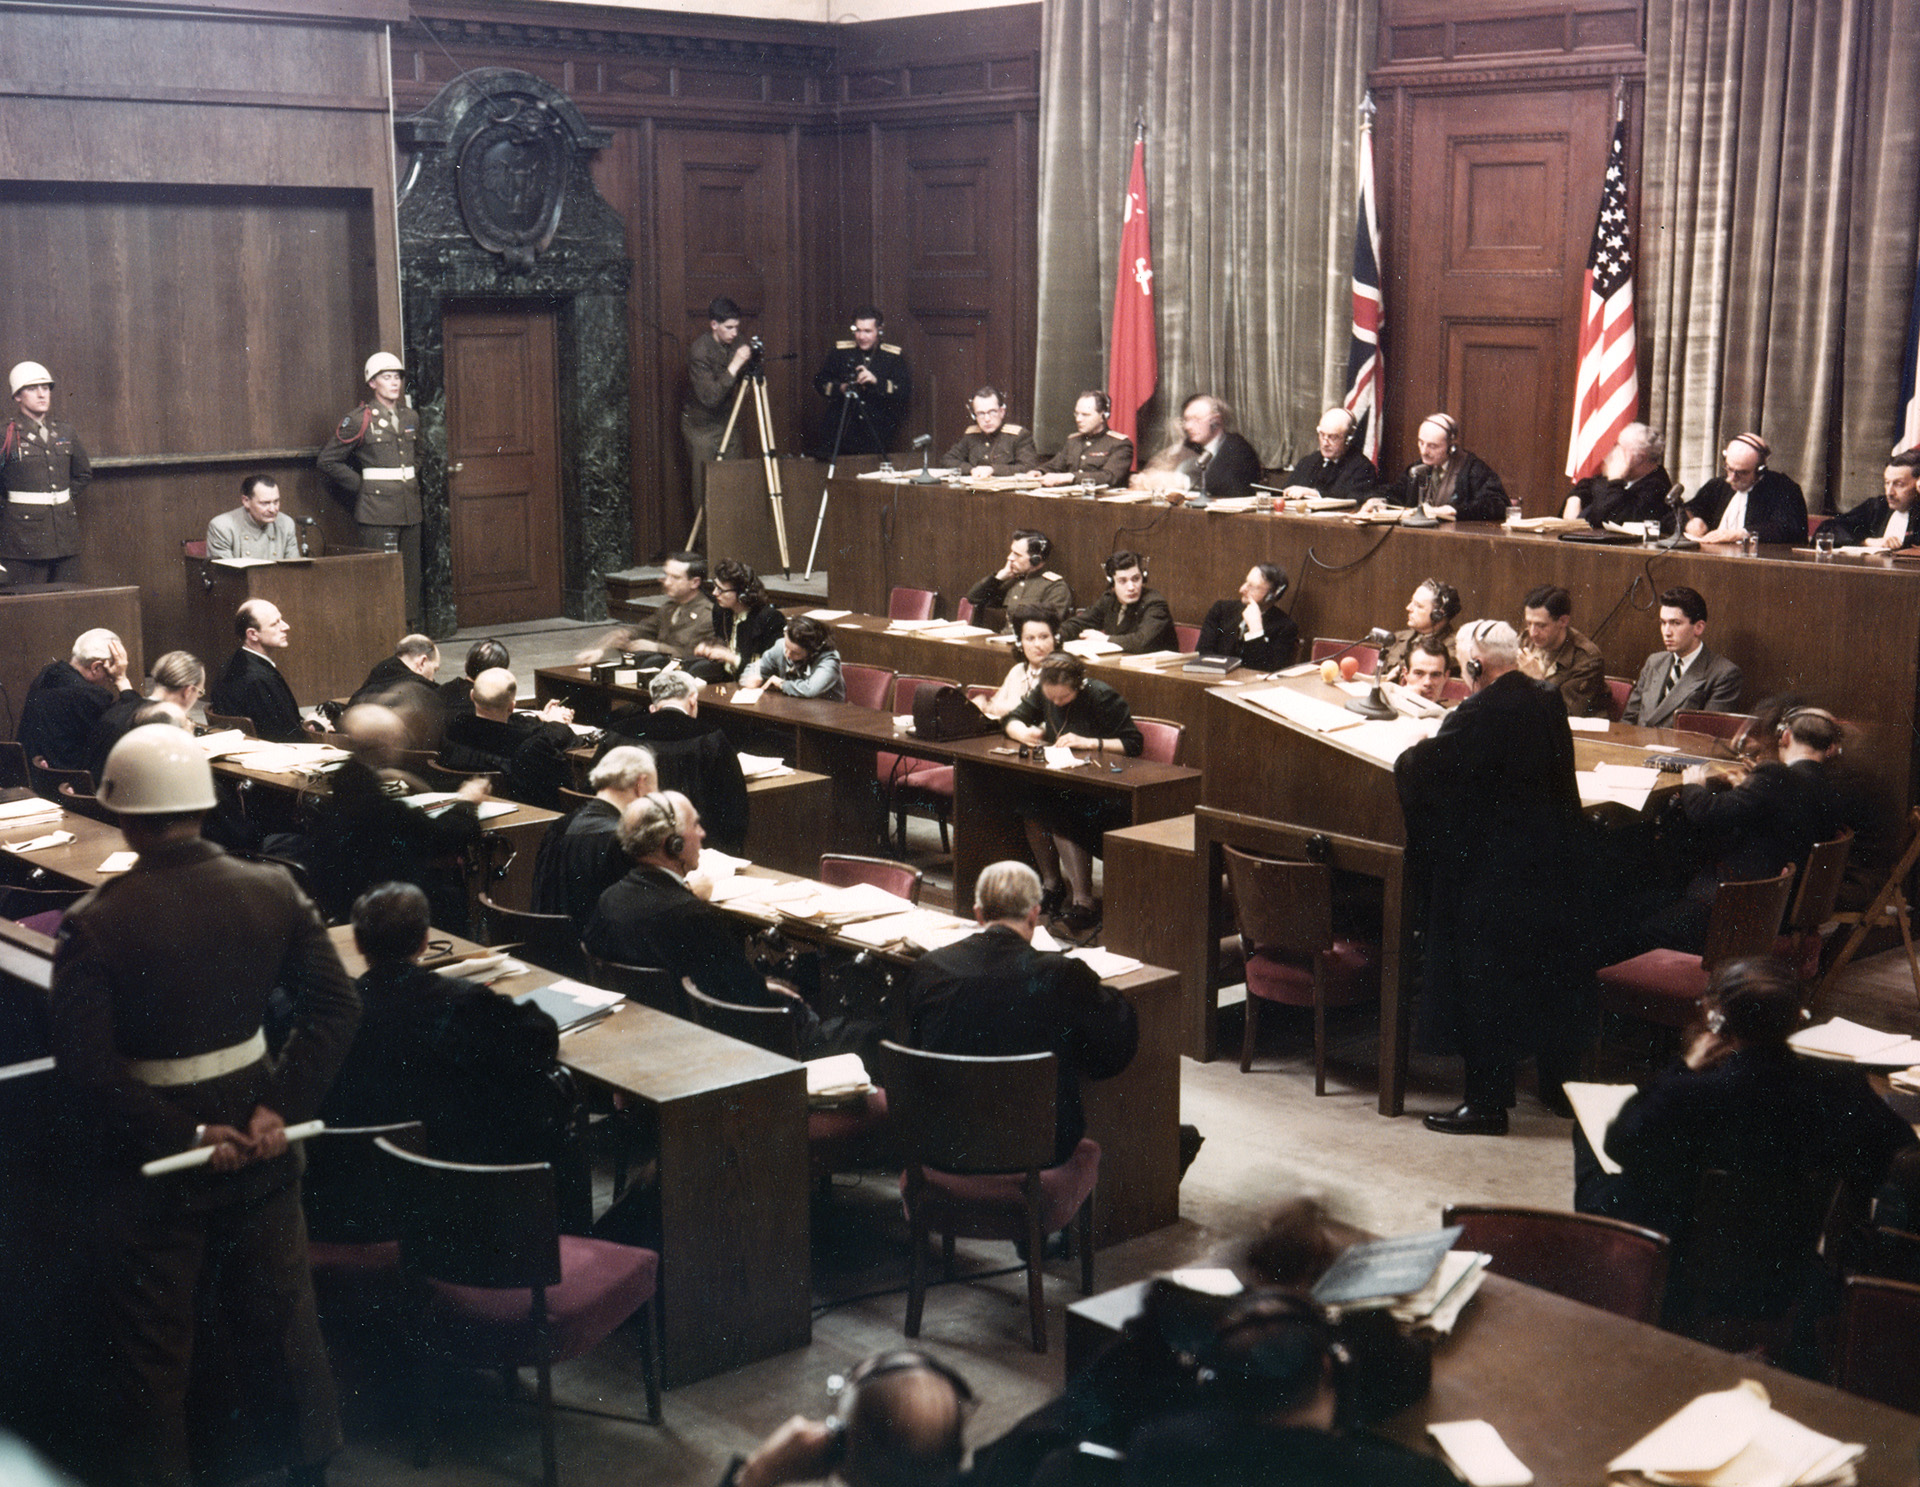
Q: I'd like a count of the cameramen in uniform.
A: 2